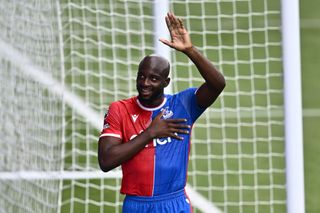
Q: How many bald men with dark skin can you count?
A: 1